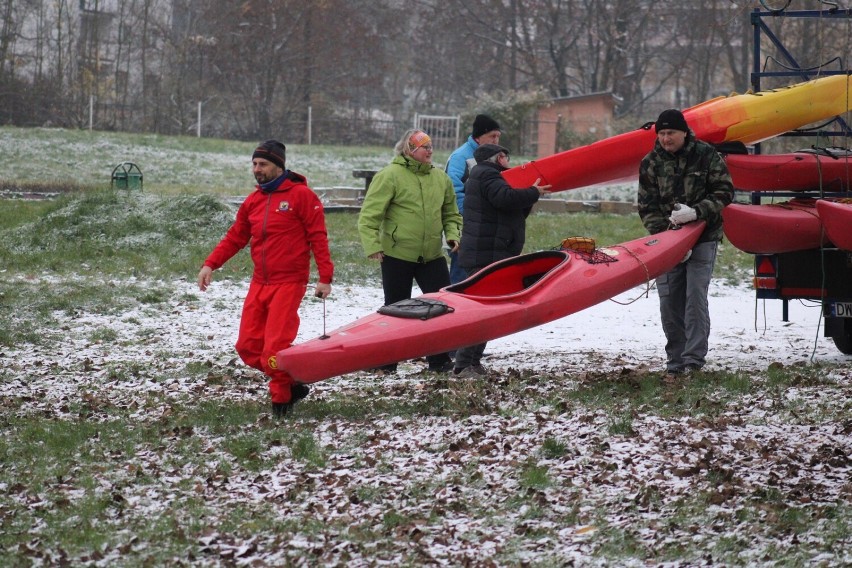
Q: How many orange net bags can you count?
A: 1